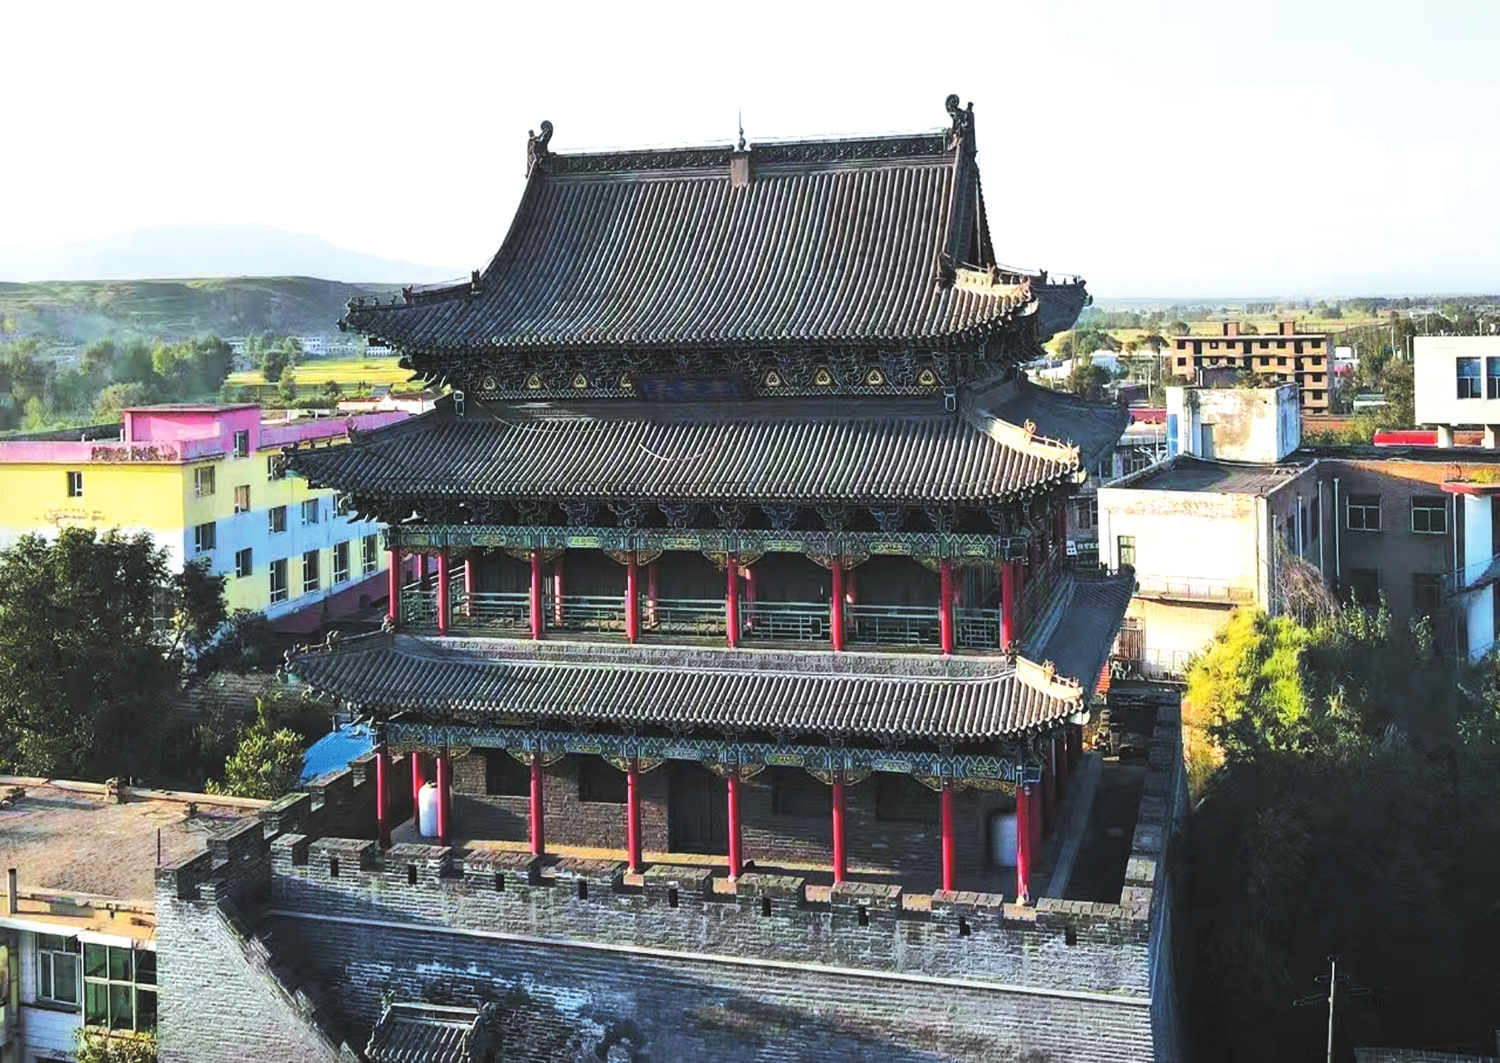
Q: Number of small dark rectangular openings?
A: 9